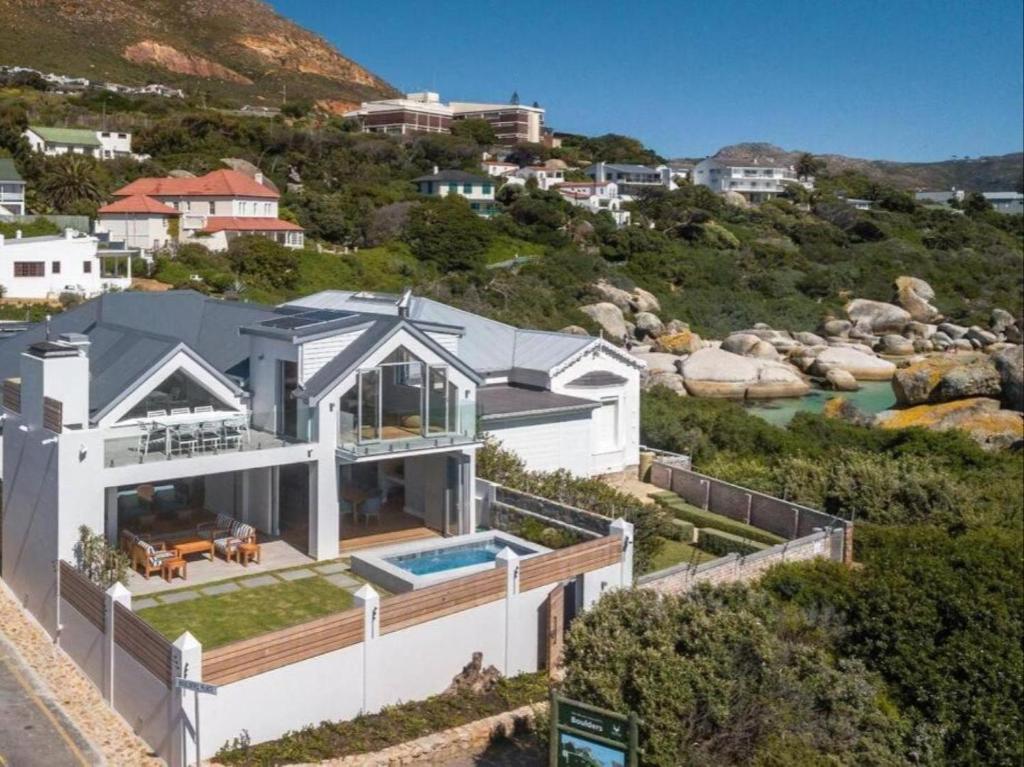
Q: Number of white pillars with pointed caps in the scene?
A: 5